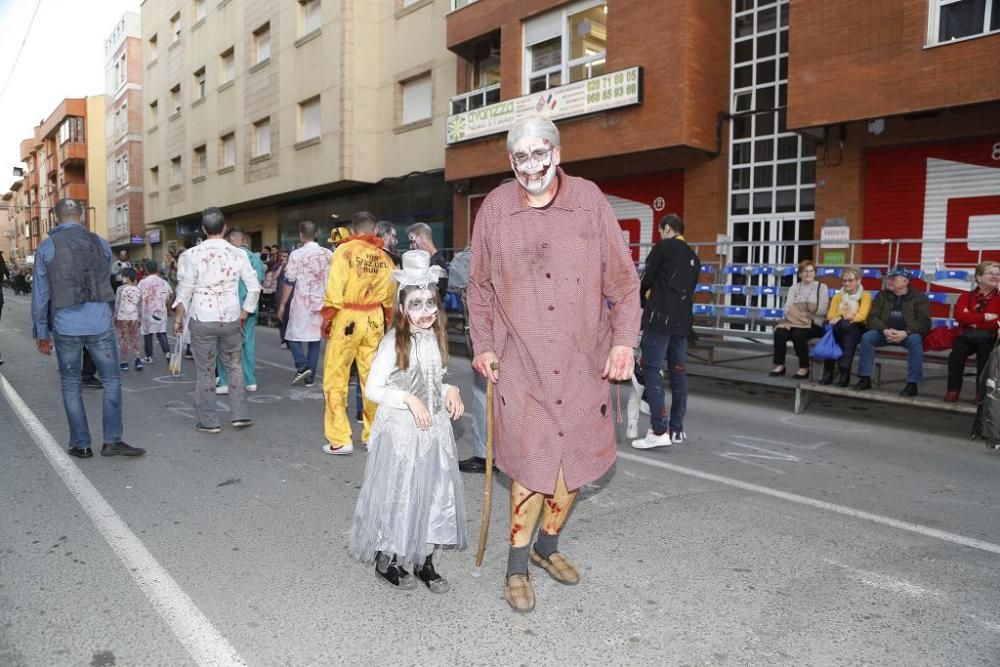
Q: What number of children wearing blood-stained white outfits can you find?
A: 2